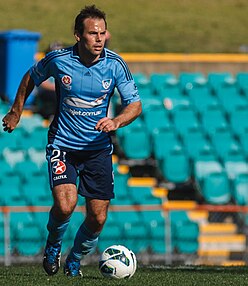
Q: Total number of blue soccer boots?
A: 2